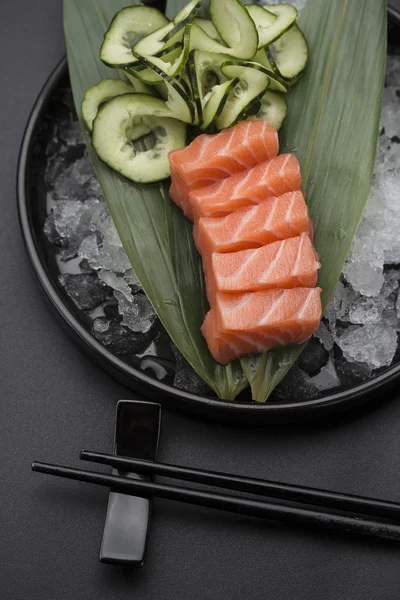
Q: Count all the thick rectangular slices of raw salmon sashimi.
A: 5